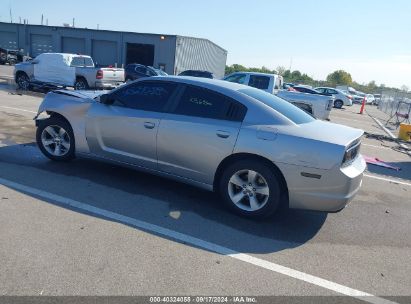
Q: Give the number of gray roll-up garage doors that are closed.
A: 4